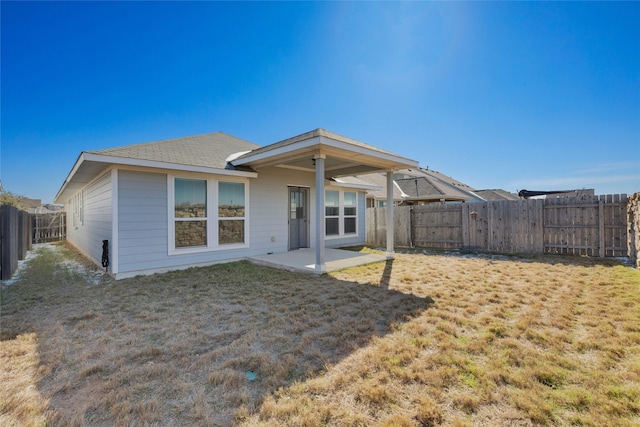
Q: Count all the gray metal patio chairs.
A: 0